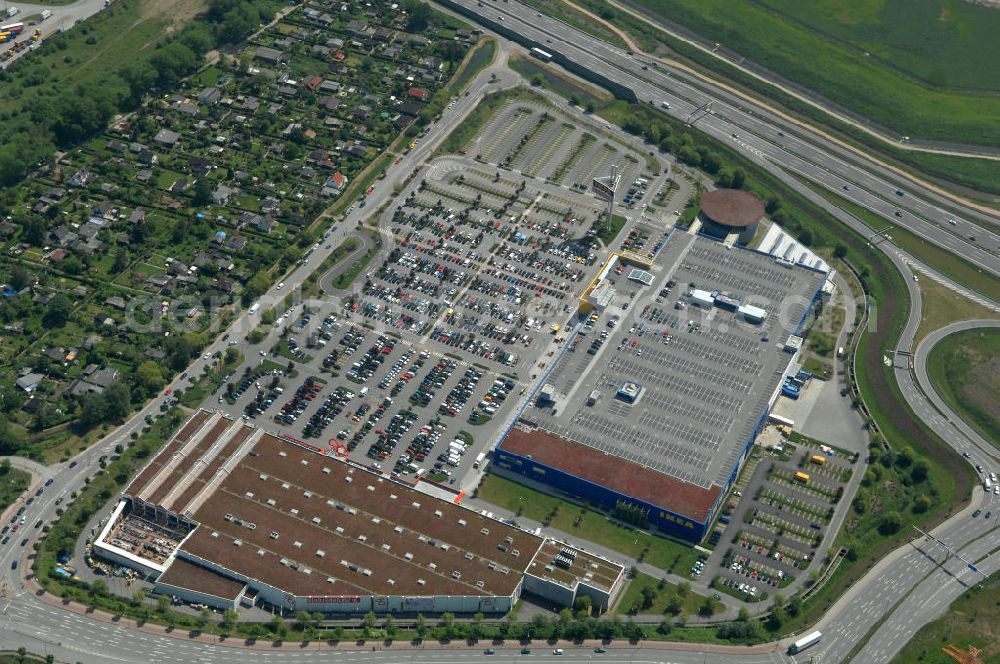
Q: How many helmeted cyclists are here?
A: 0